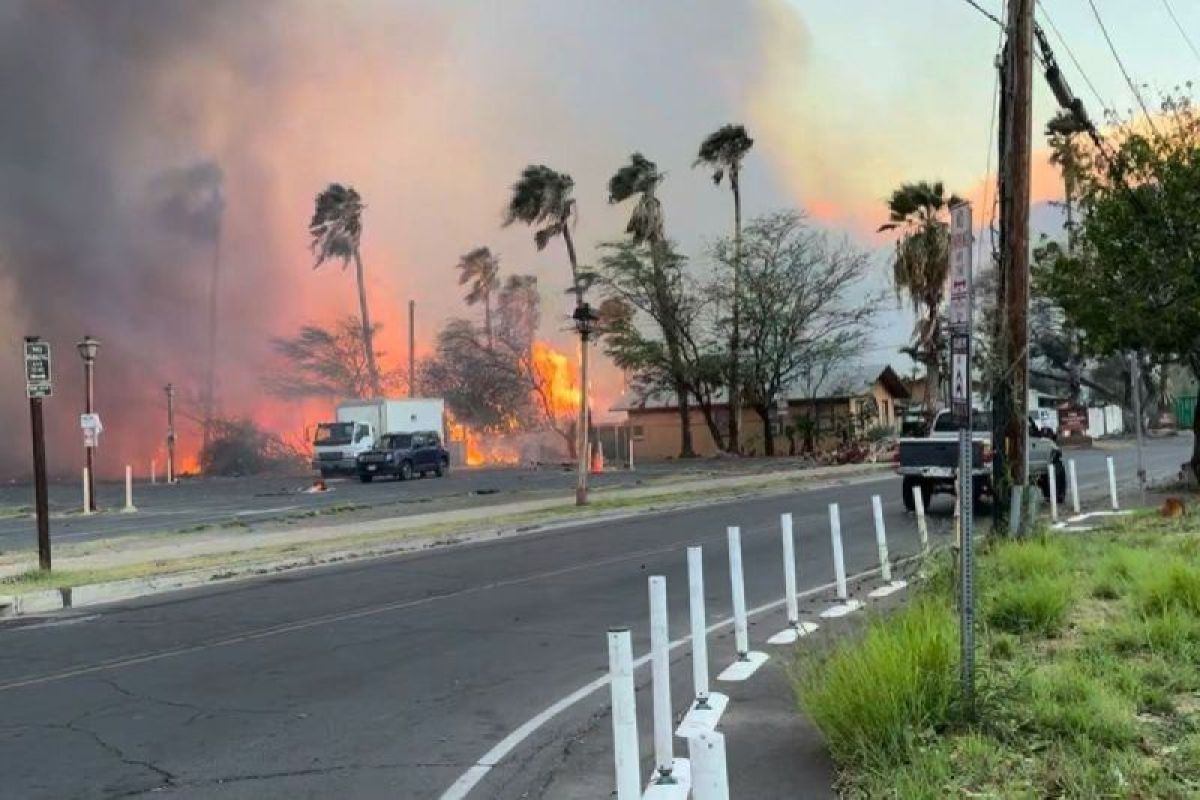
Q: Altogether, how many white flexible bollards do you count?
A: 12